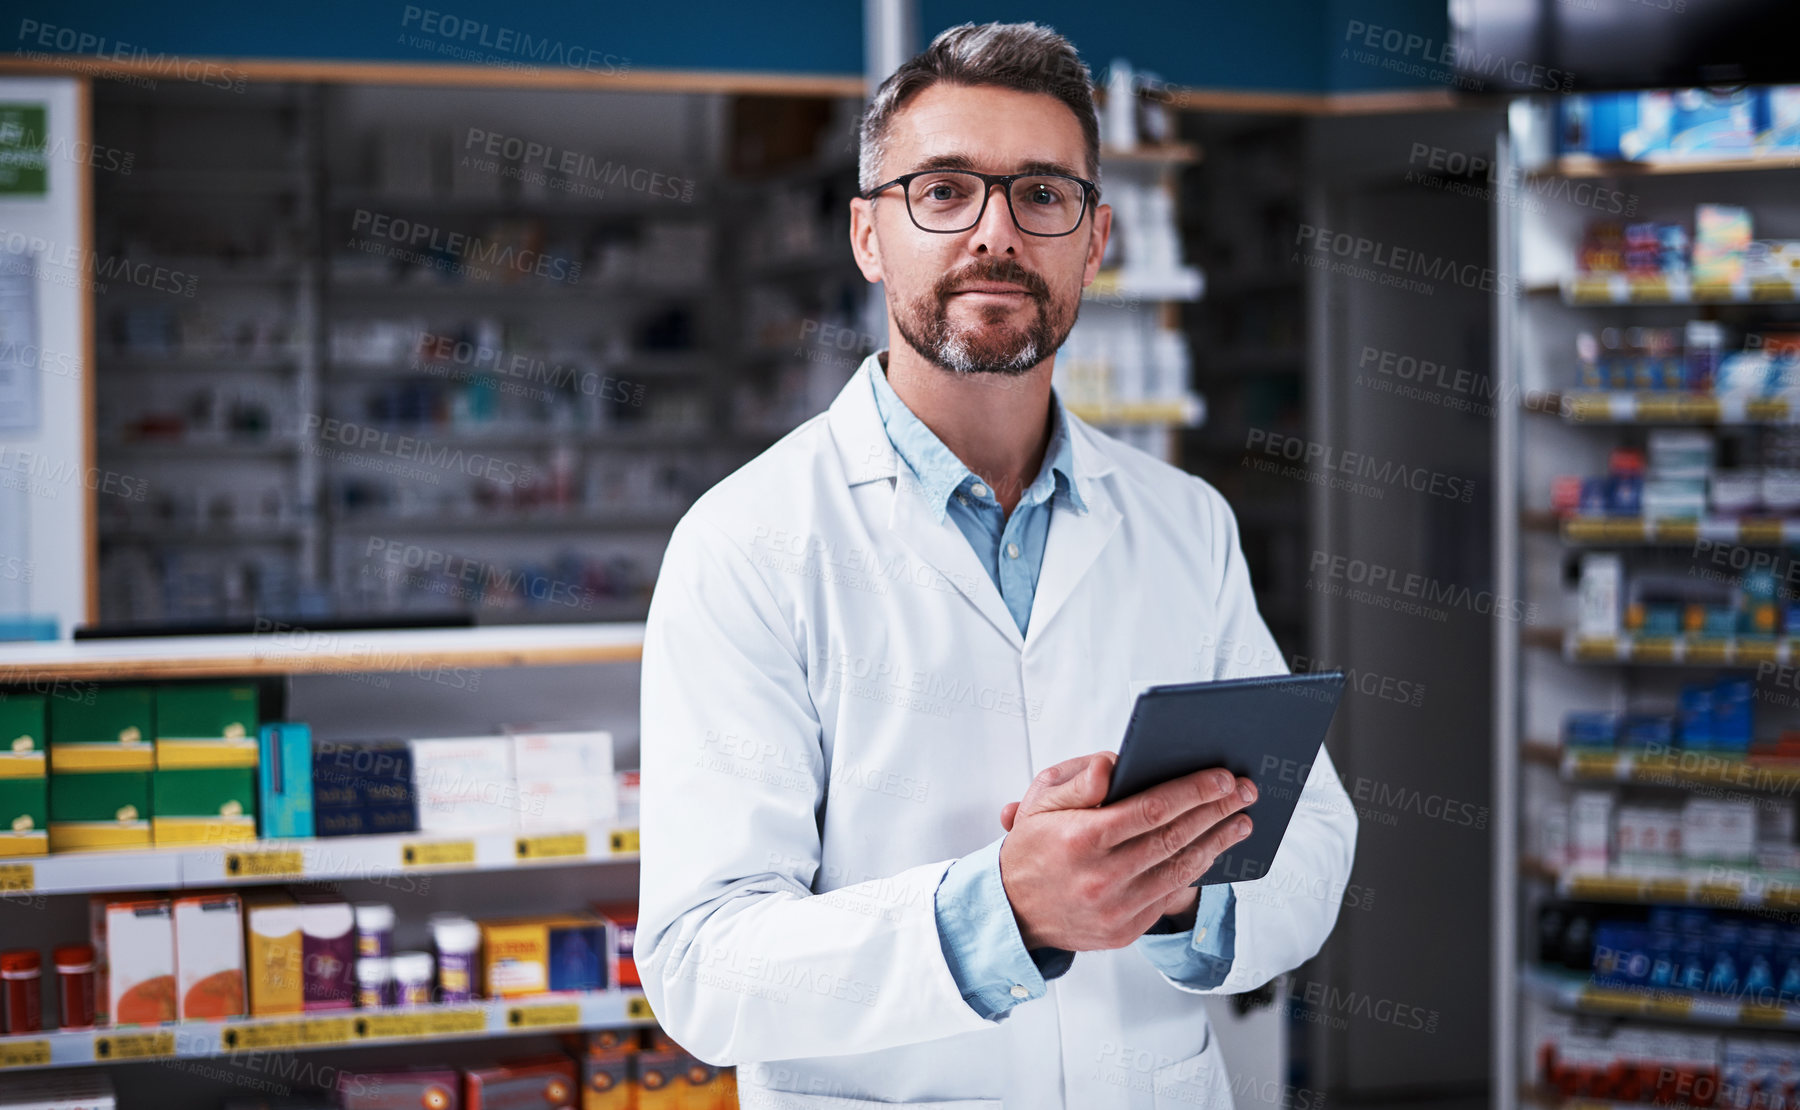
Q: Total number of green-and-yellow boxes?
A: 6